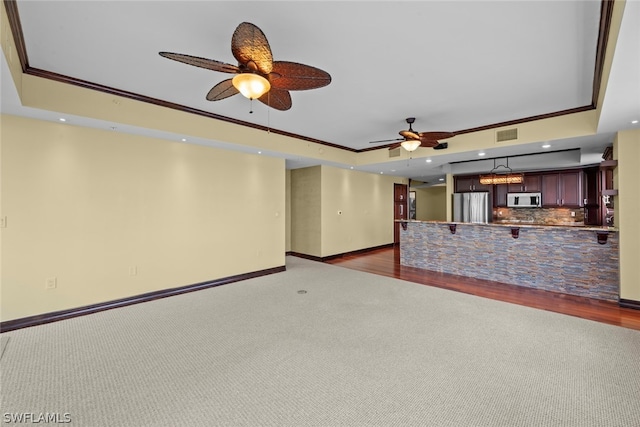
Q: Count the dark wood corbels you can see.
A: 4